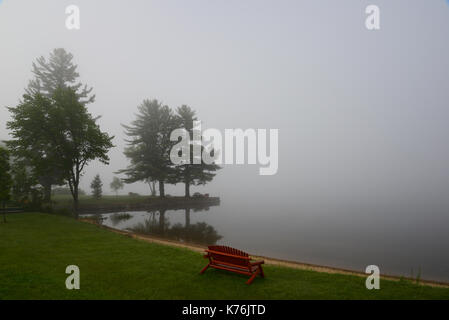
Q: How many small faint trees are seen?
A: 2